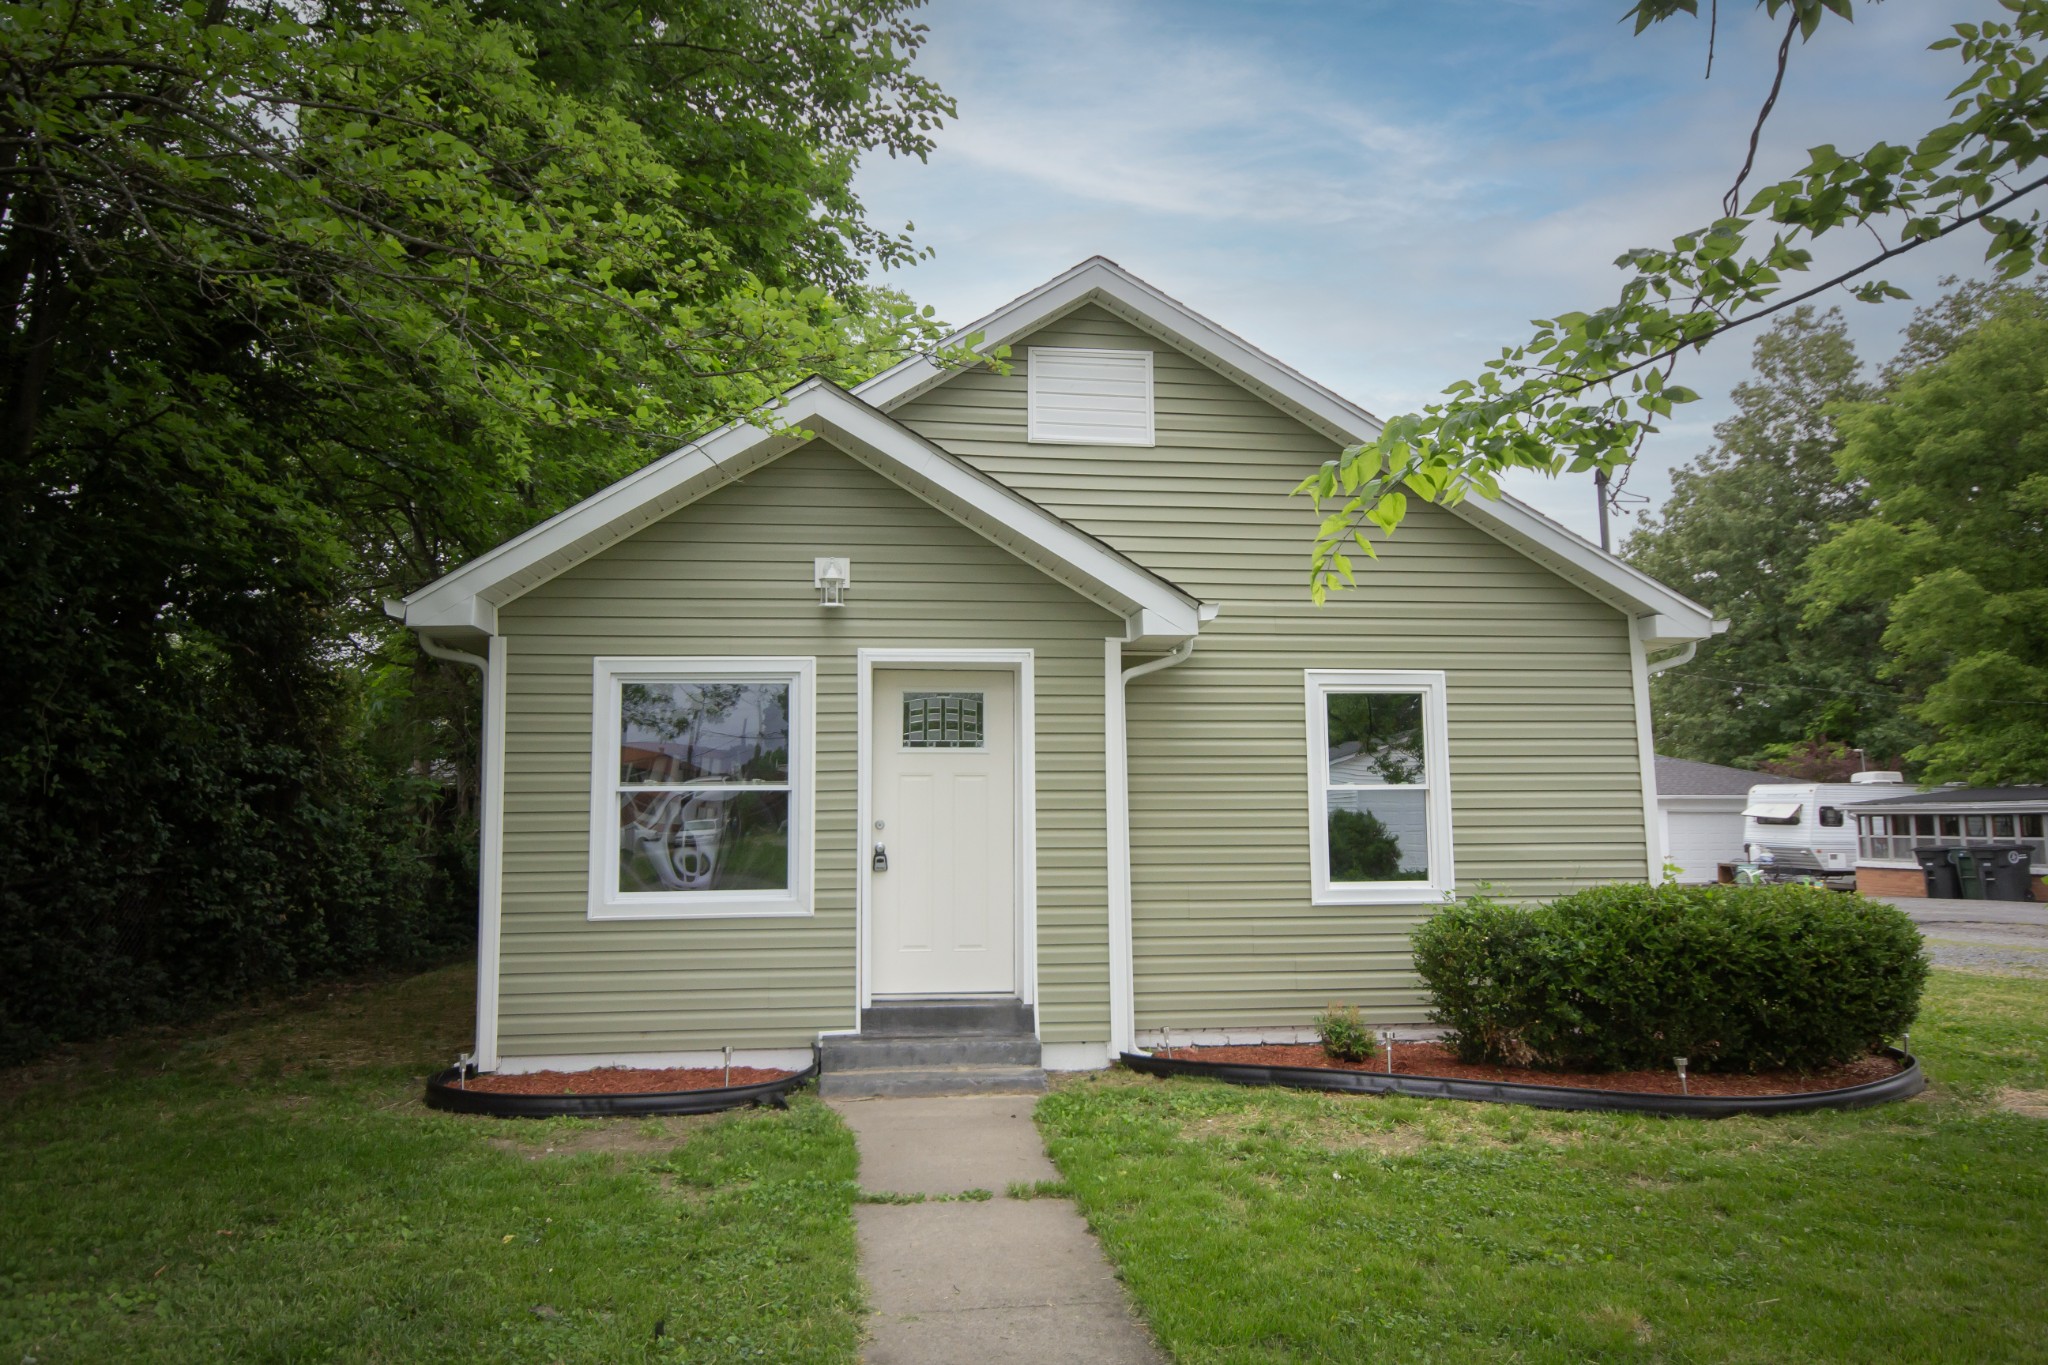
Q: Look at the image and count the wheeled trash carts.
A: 3